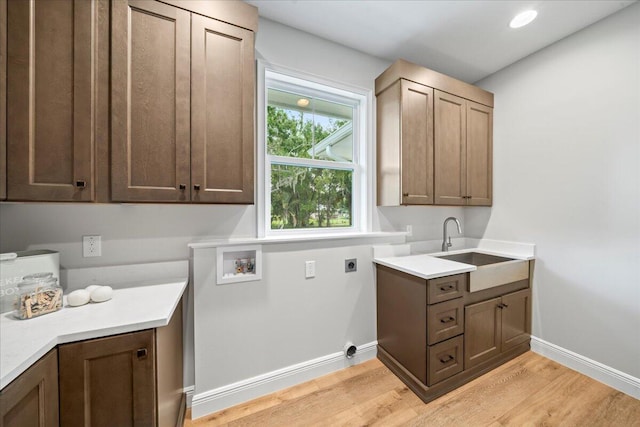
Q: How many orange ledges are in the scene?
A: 0